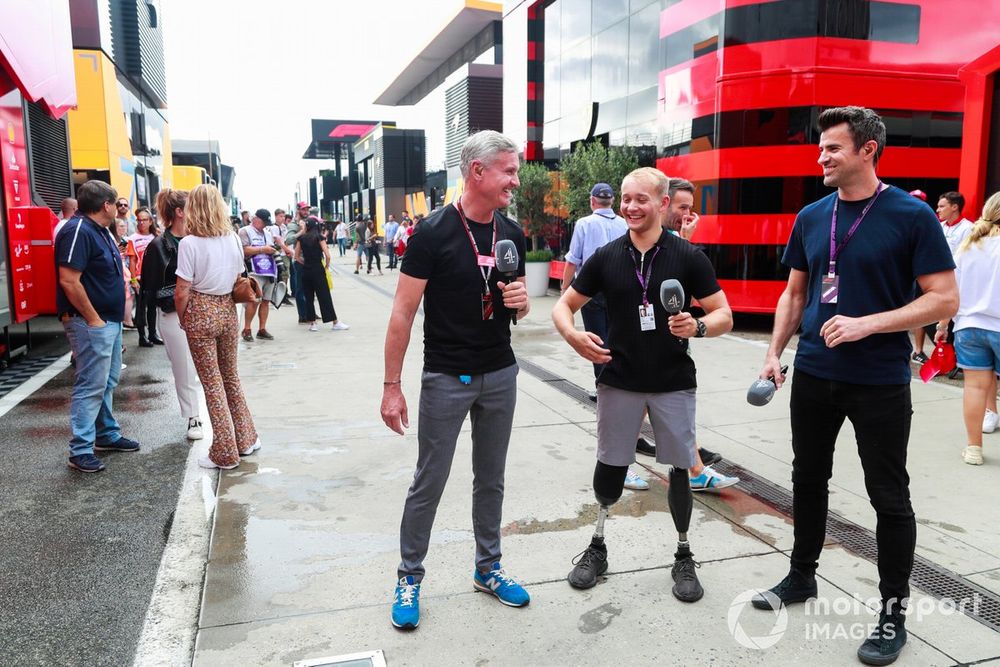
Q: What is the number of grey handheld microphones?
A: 3